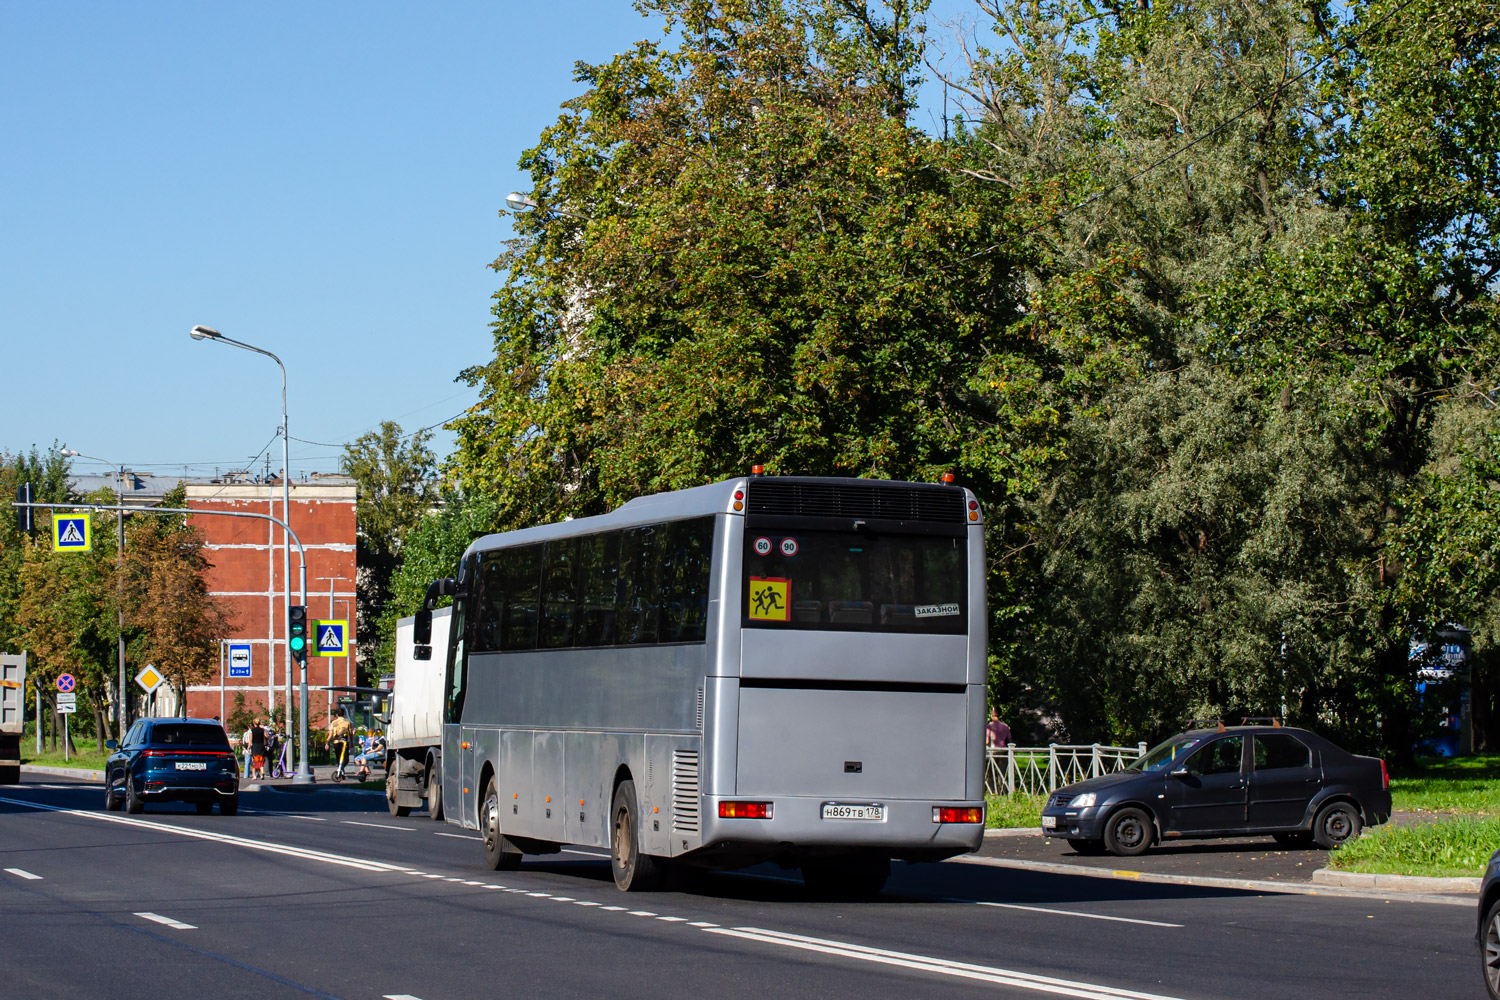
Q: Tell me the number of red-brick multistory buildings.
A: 1